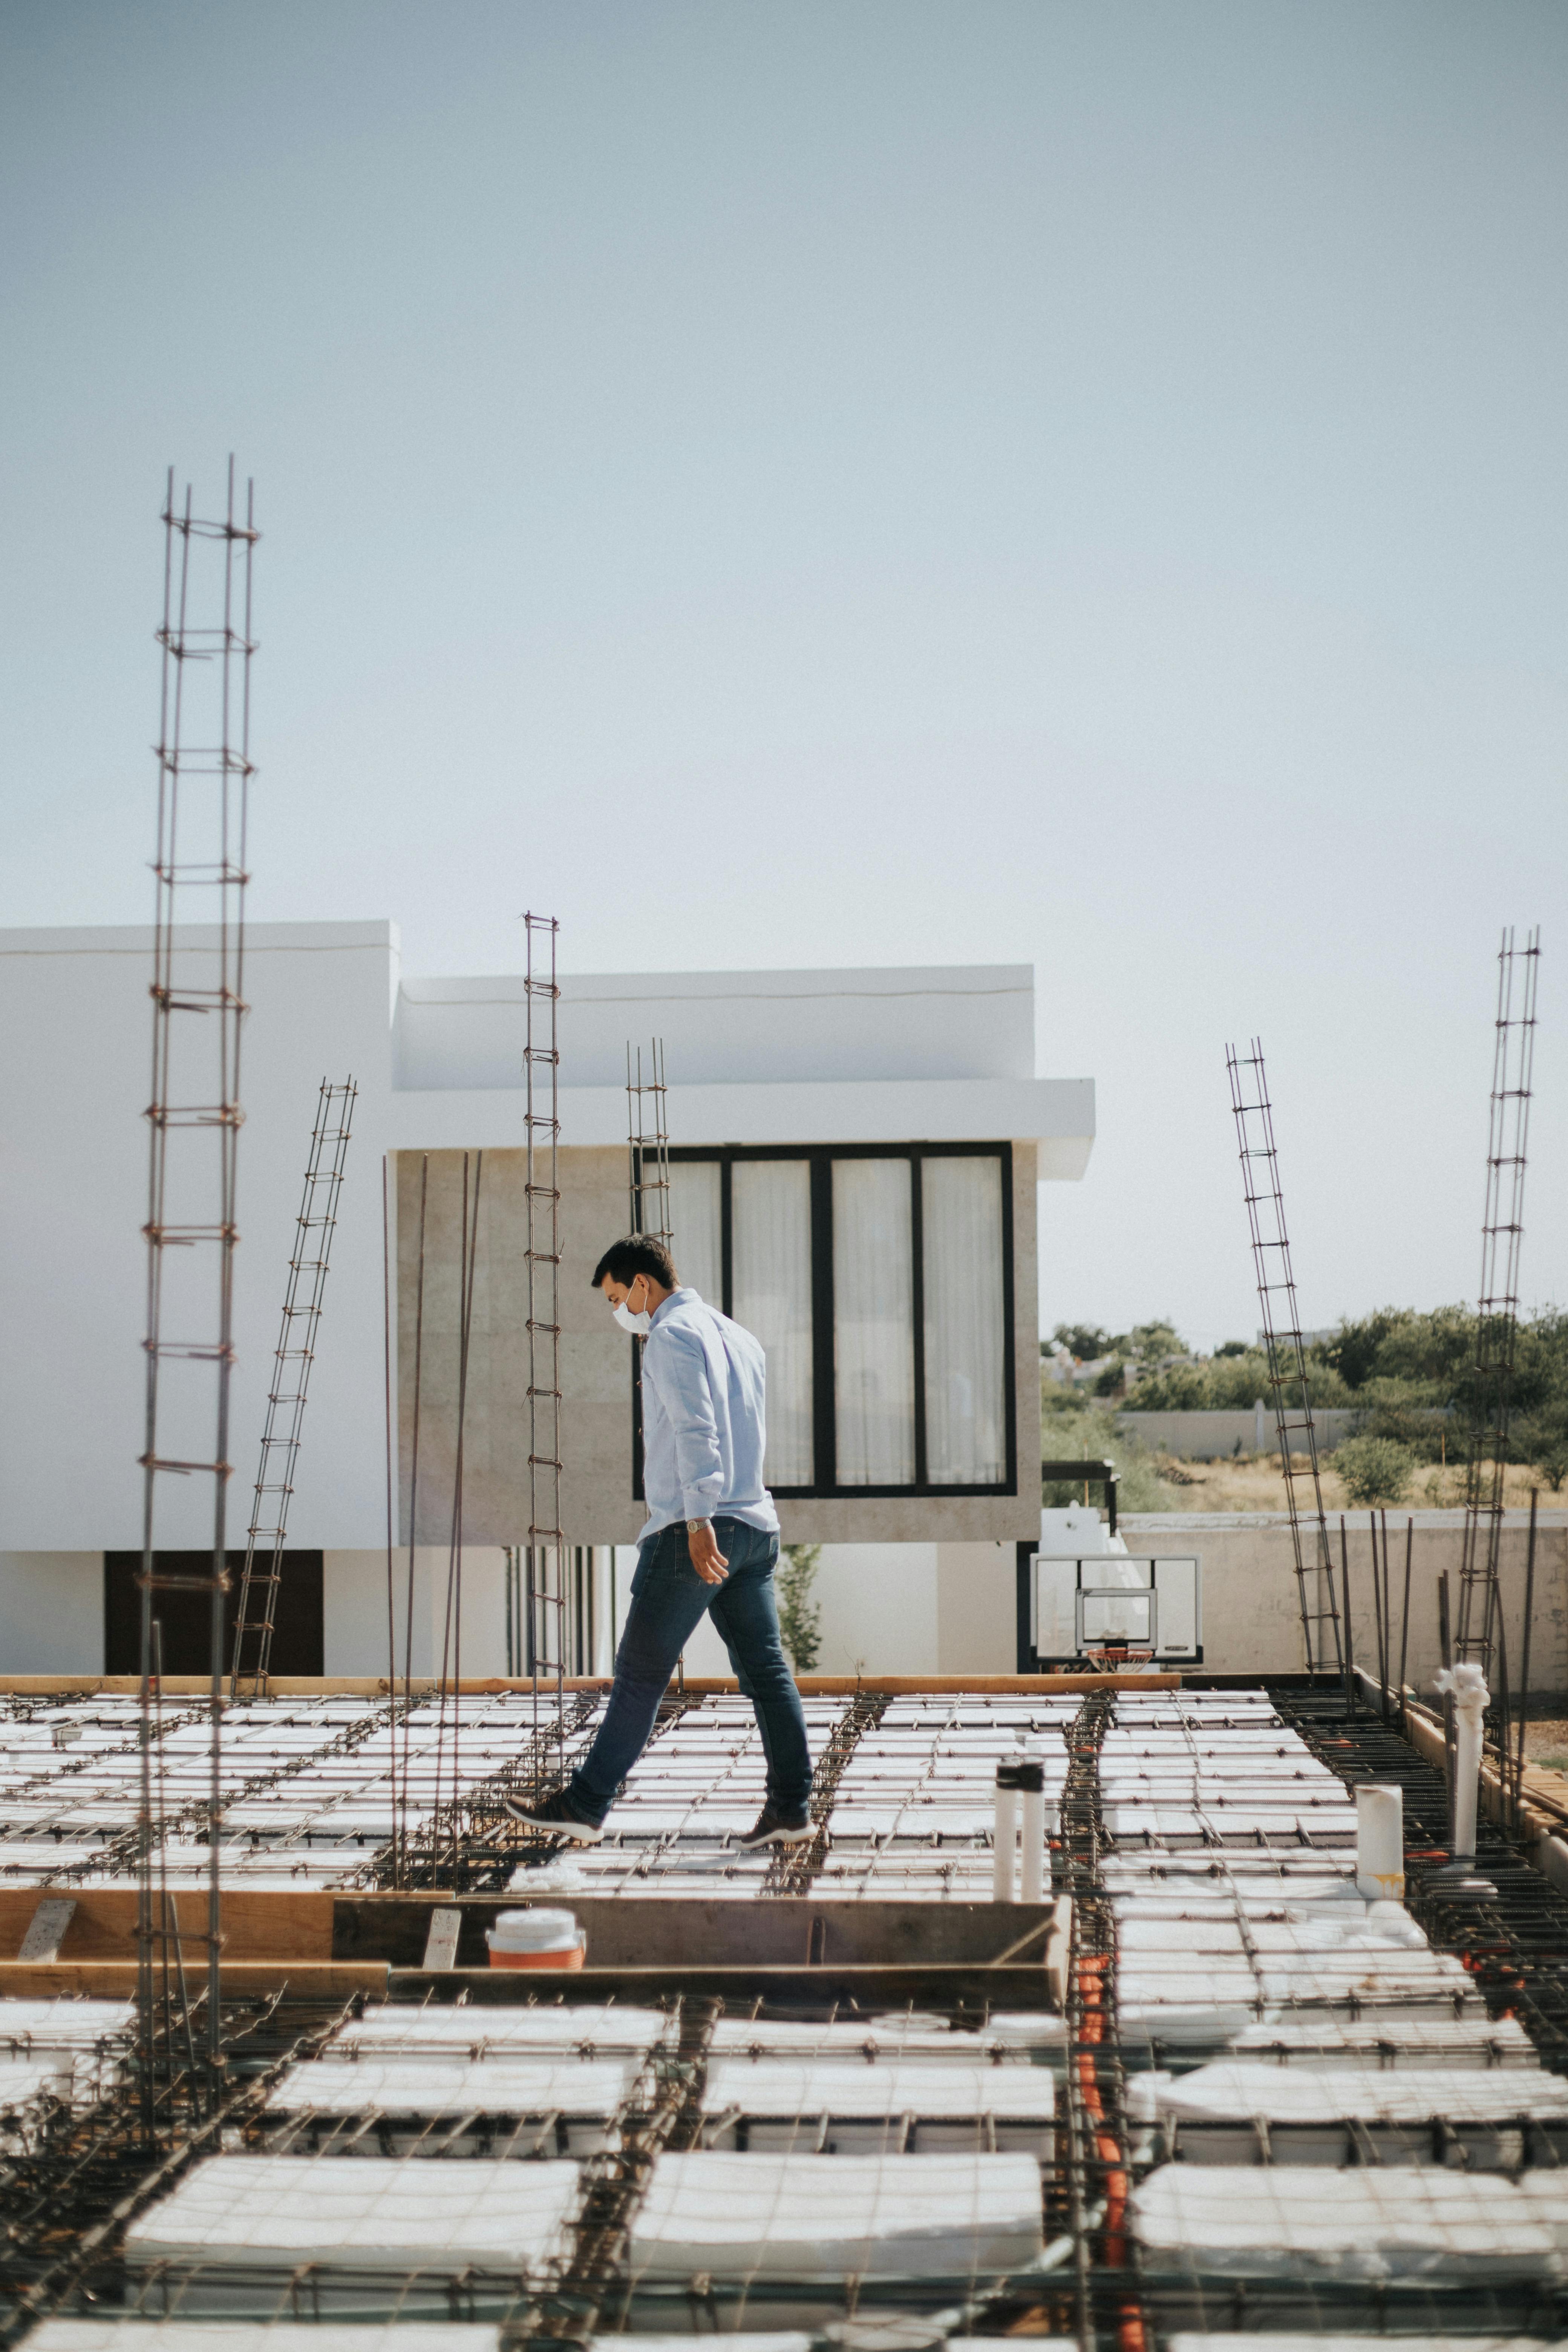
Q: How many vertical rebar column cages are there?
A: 6